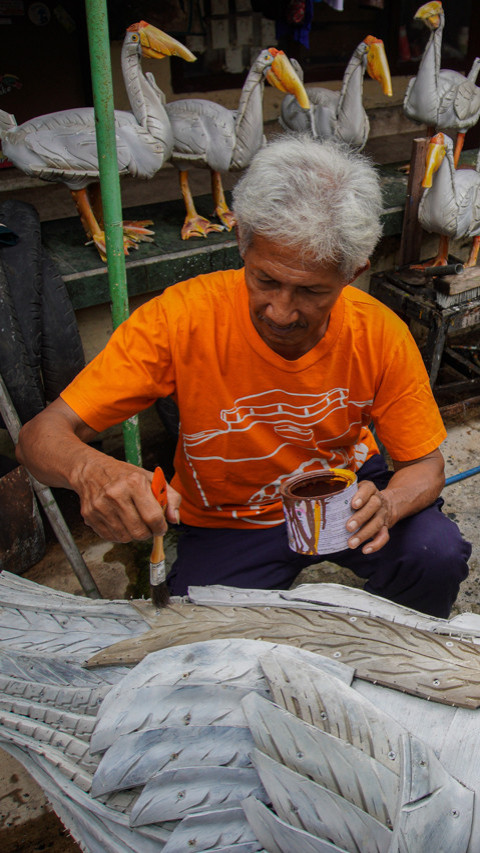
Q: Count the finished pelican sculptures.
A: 5